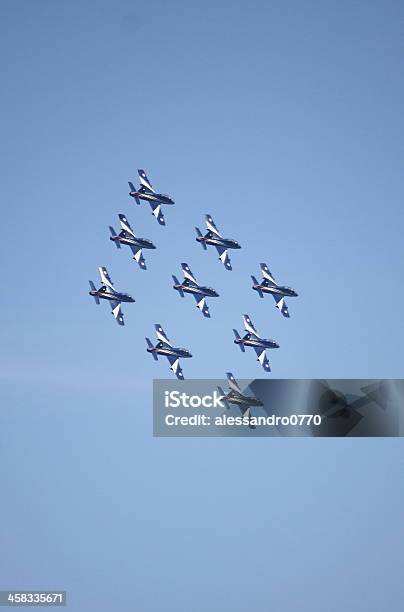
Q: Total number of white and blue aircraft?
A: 9